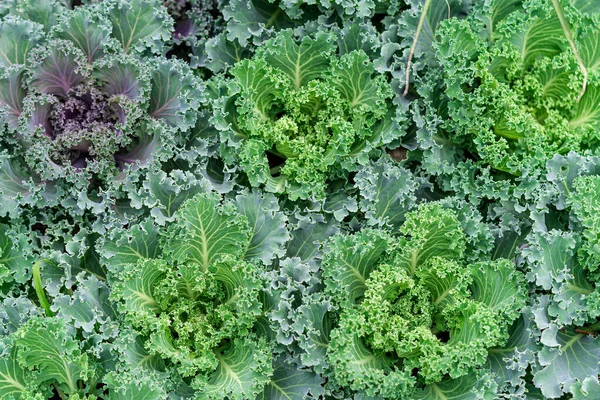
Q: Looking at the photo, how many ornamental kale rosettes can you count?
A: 5